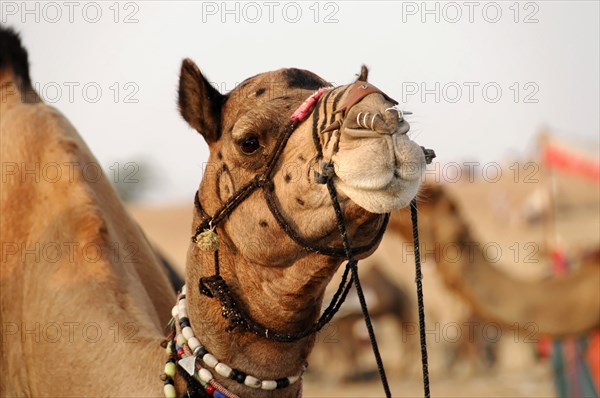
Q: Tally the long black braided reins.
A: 2